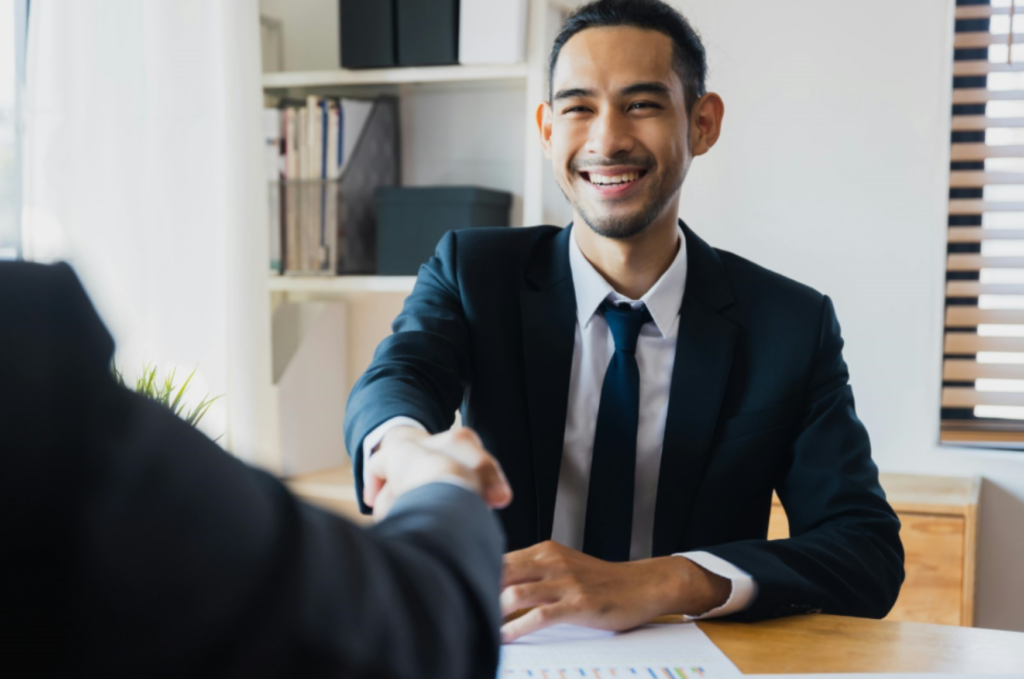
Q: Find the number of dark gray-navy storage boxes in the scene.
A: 3